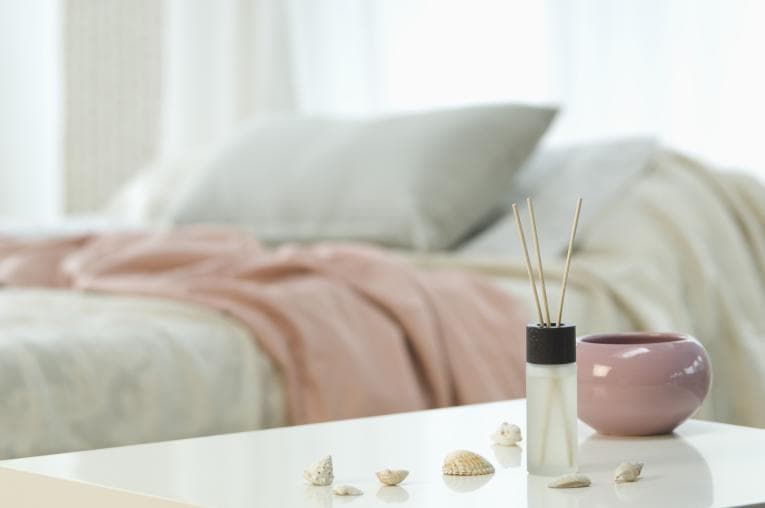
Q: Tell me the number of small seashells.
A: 7